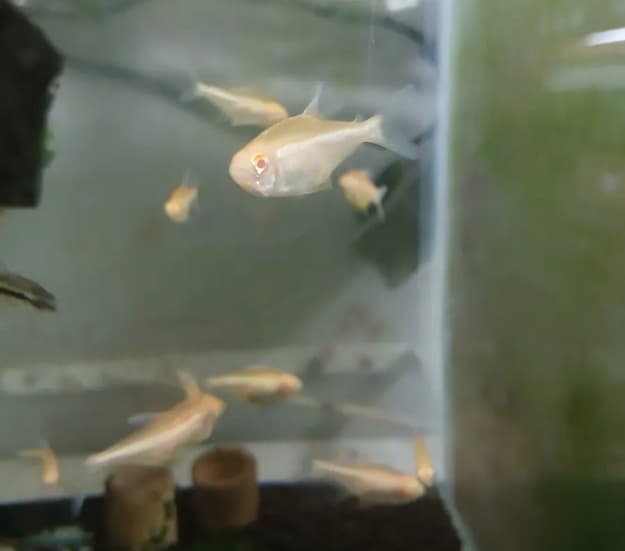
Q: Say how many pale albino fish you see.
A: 9